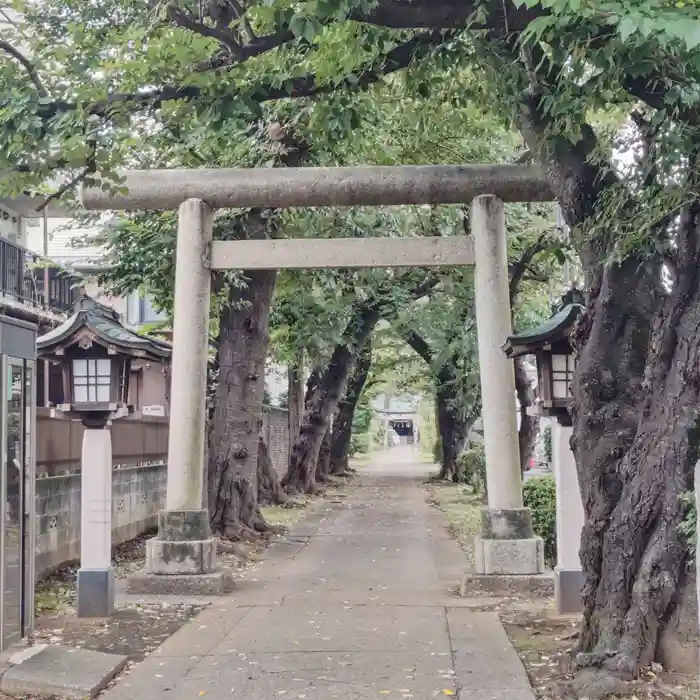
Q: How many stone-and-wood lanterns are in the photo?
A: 2